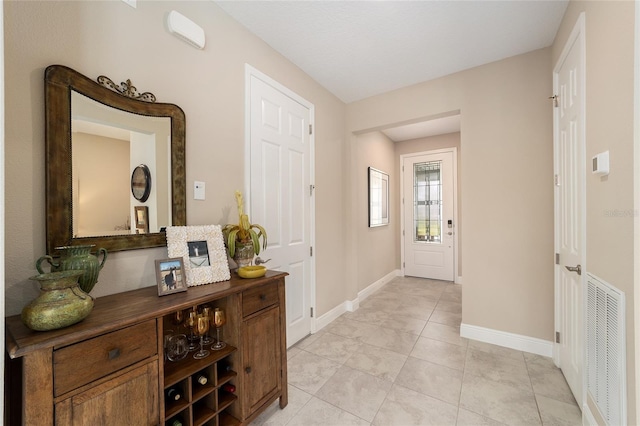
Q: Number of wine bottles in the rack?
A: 5